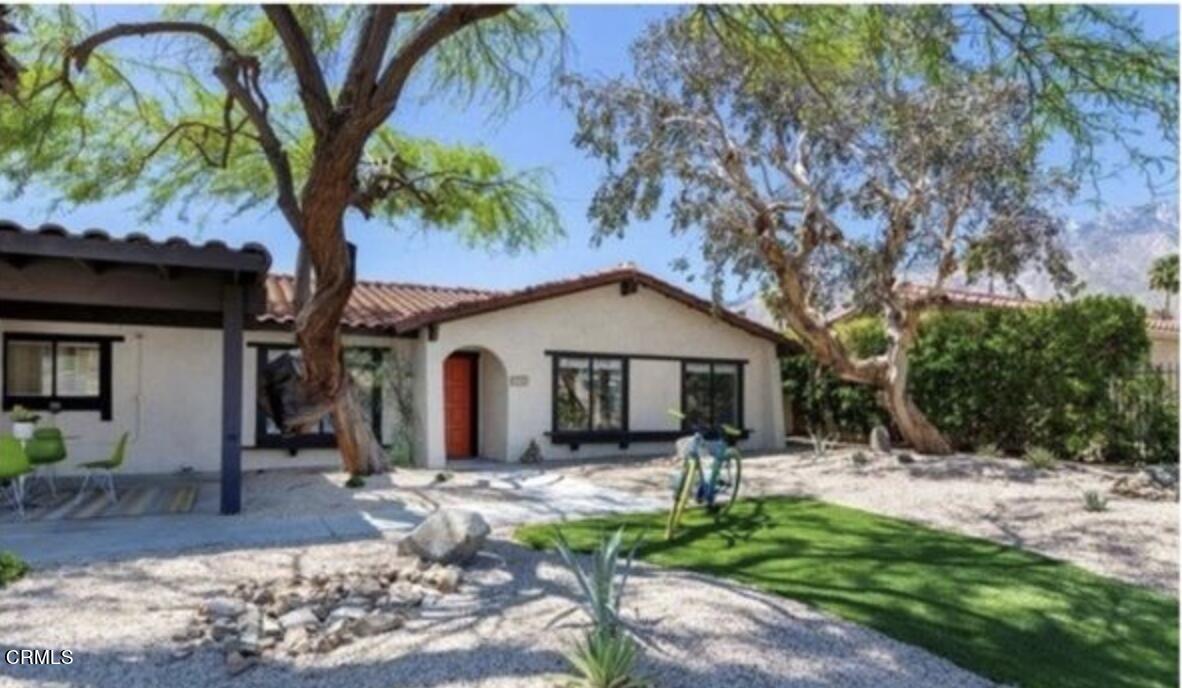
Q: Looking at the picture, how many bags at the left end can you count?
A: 0